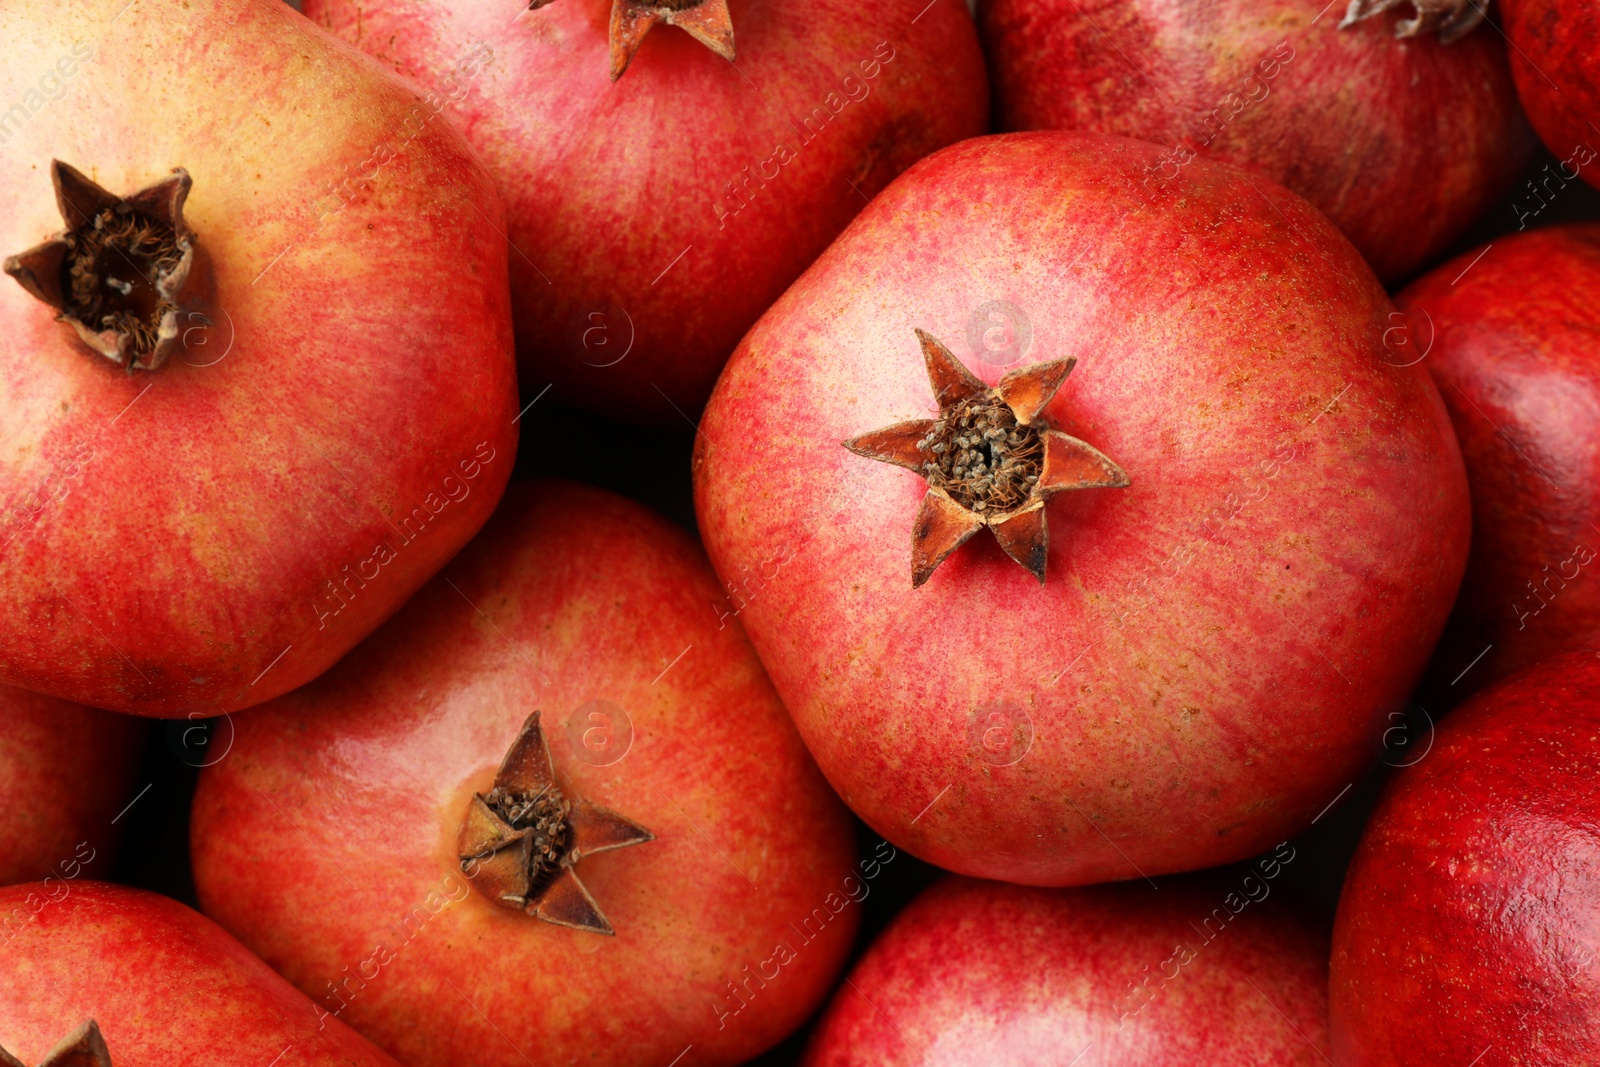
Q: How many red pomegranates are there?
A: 11